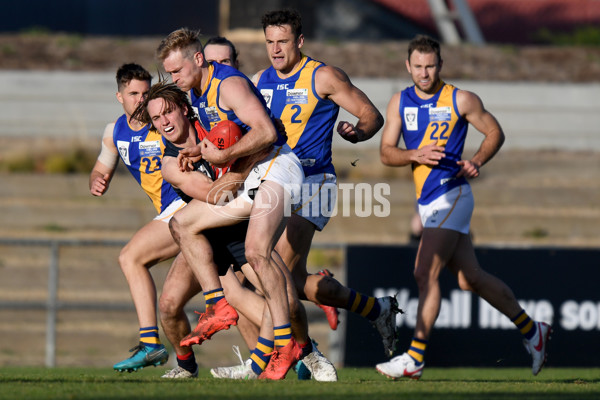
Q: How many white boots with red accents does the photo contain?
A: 2